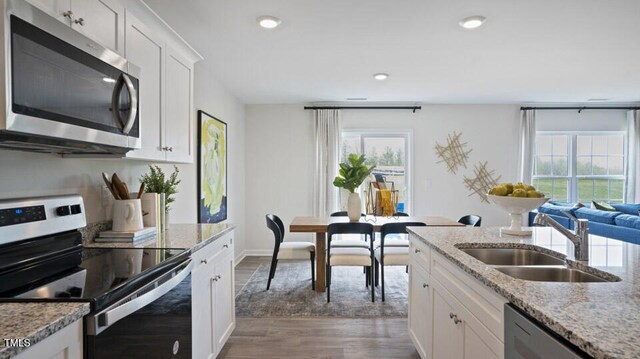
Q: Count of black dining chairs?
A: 6